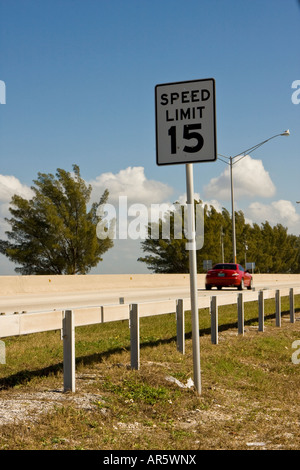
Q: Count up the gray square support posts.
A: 8